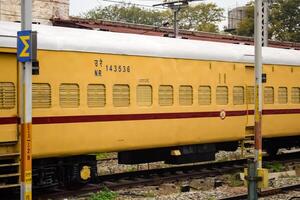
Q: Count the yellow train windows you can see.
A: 15